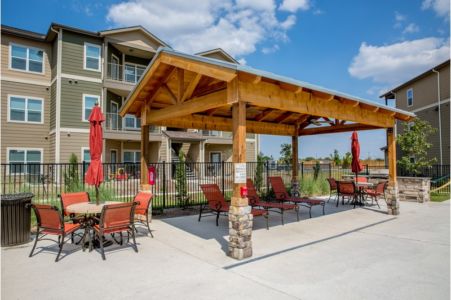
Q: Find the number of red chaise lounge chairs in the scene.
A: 3